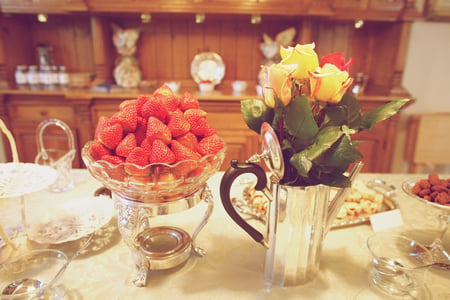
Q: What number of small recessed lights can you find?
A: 5